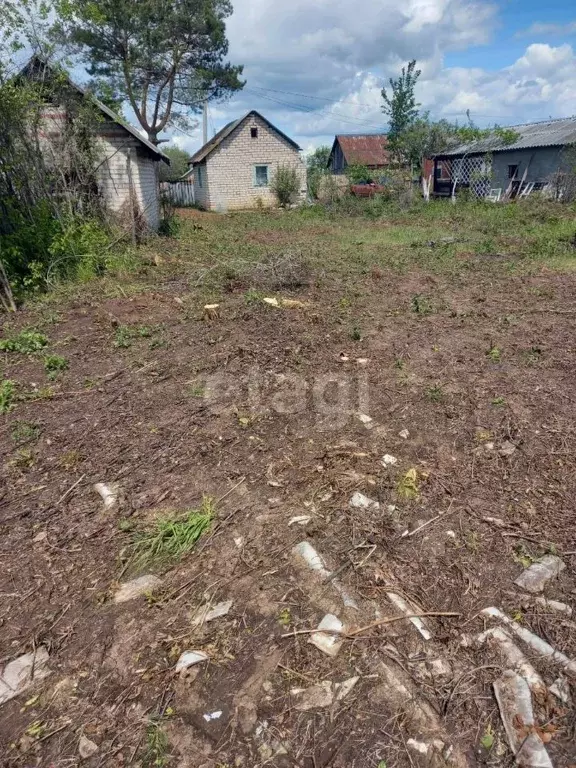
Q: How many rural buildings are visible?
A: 4